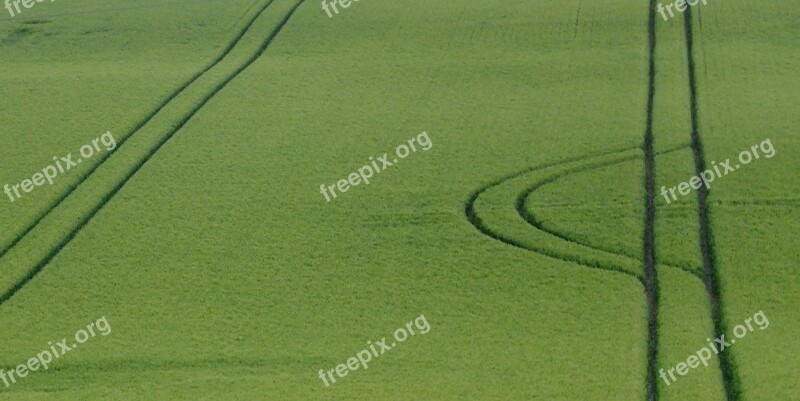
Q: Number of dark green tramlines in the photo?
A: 6